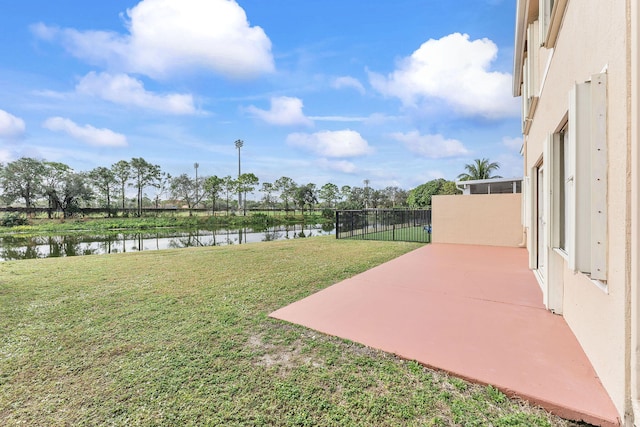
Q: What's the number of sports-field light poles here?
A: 3